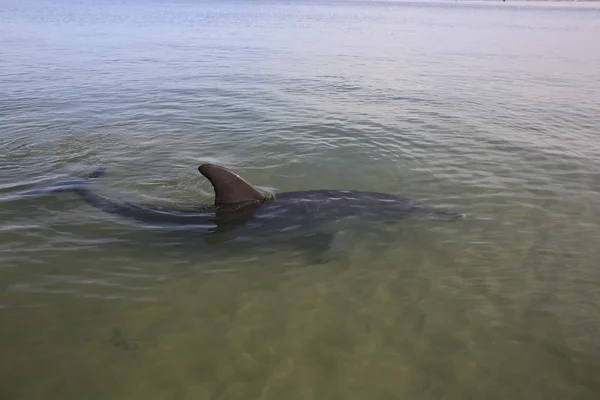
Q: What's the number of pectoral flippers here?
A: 1